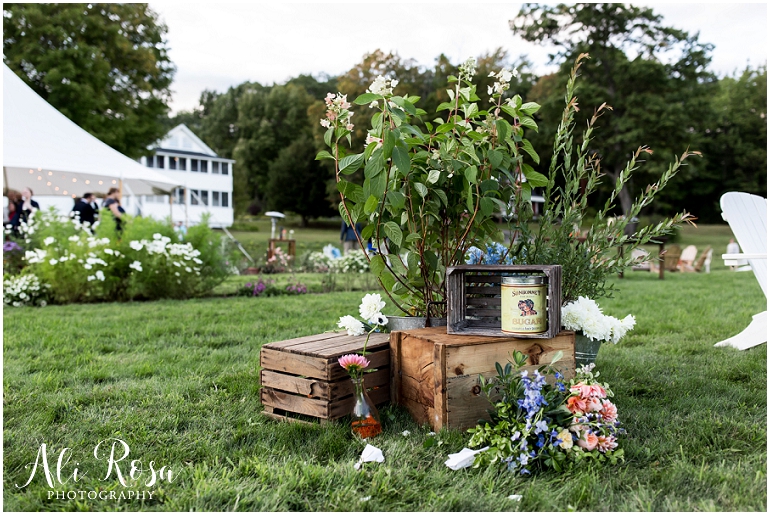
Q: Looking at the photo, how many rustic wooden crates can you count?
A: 3